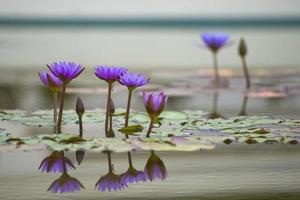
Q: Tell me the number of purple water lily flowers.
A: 6